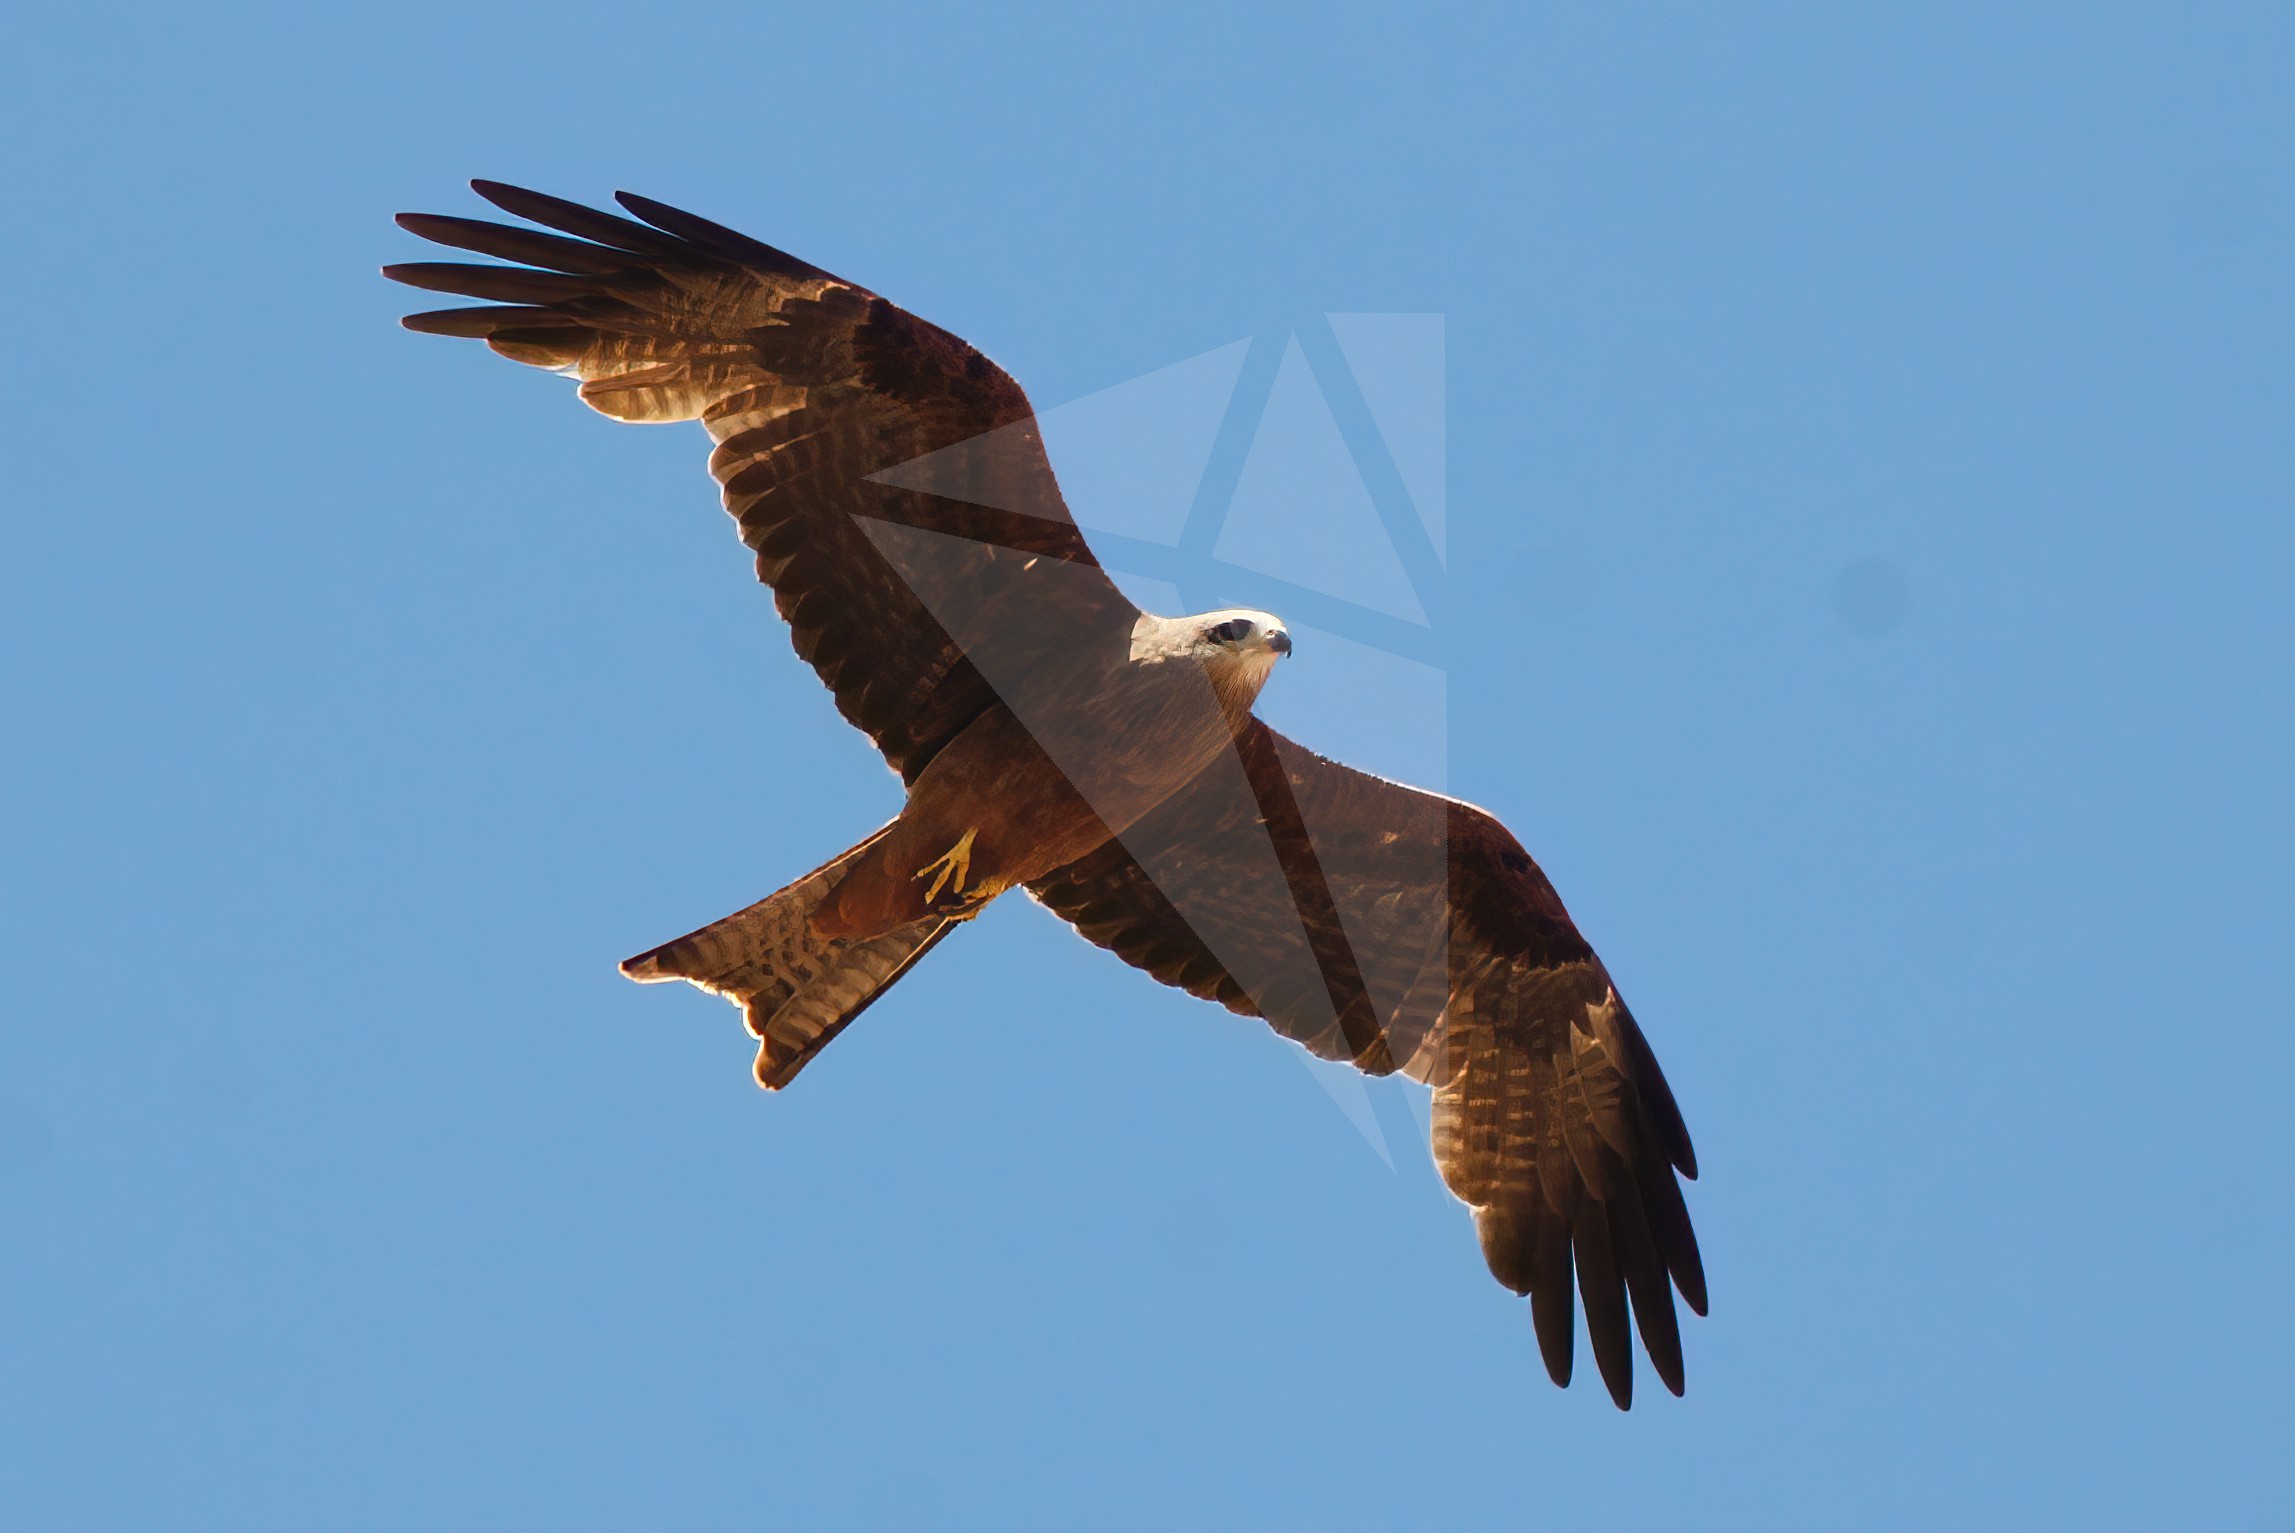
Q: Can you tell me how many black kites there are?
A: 1